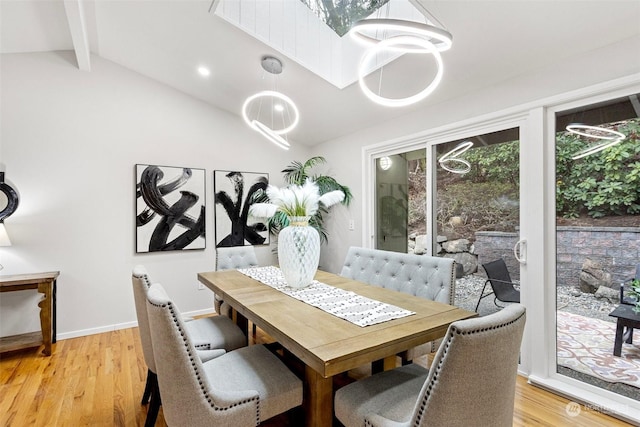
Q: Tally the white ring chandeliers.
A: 2